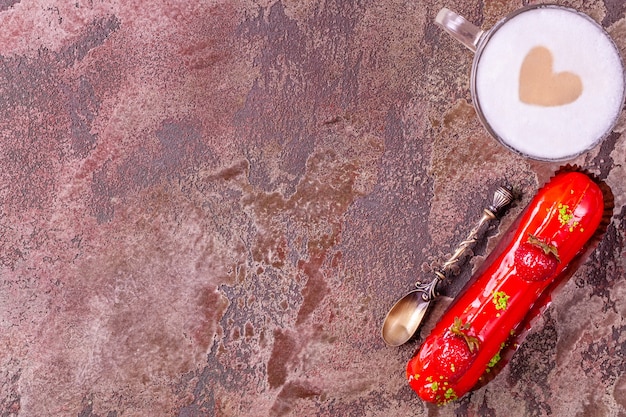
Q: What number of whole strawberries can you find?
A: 2